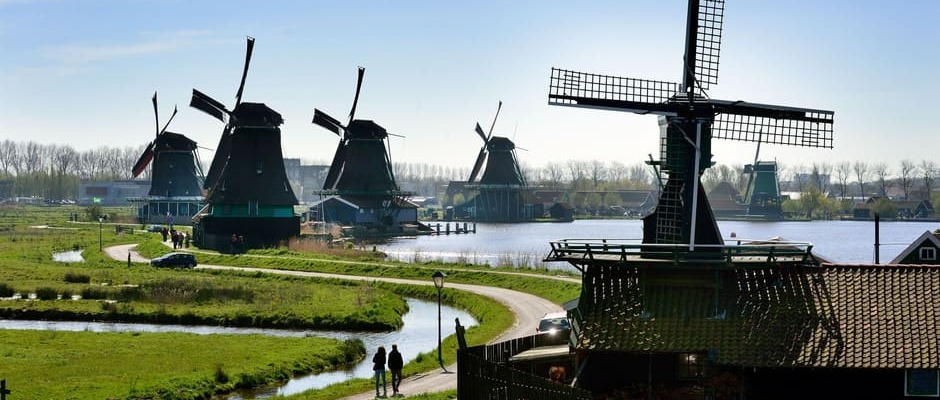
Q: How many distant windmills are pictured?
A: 5